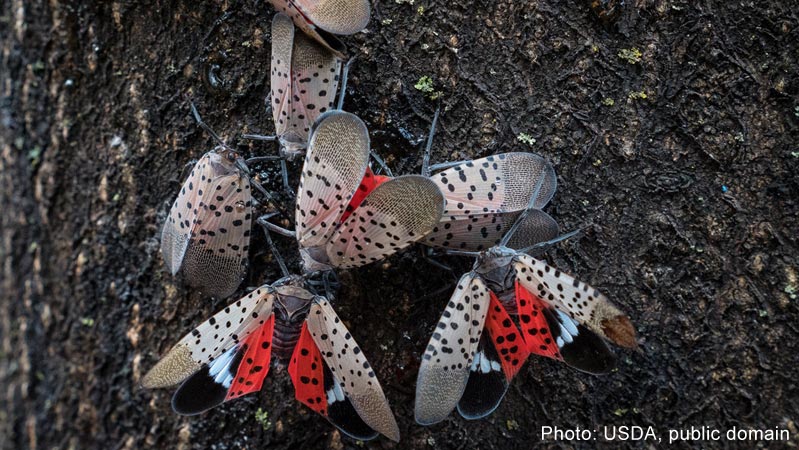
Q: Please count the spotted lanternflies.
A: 7